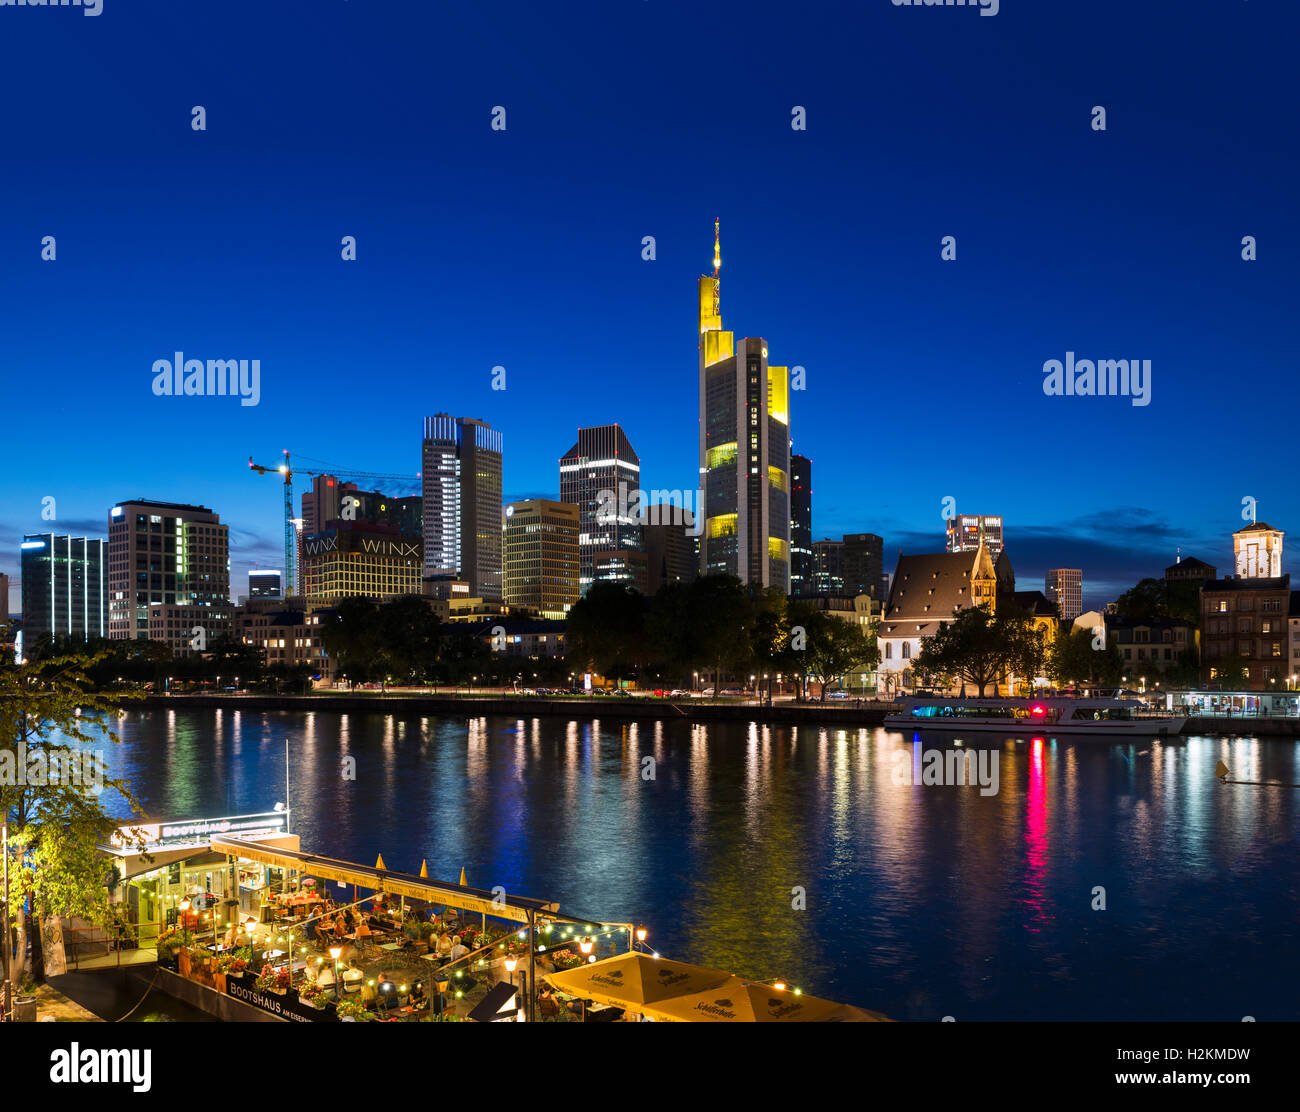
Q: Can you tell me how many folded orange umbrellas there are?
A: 3